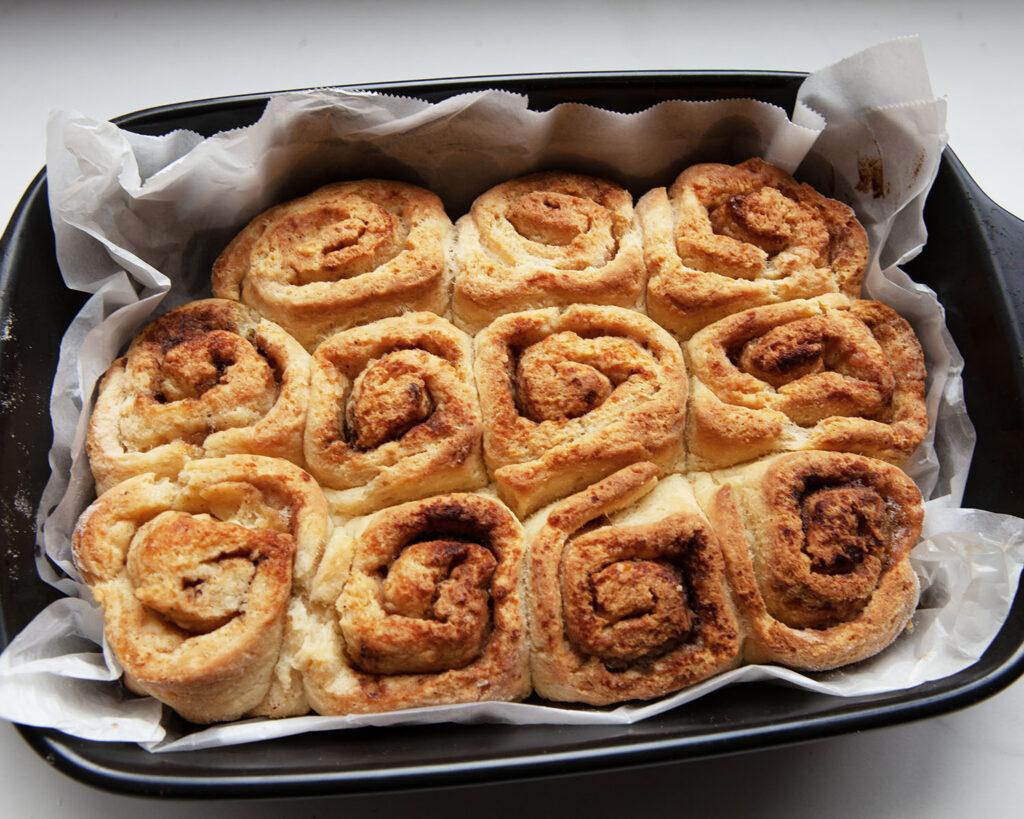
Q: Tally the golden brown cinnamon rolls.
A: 11